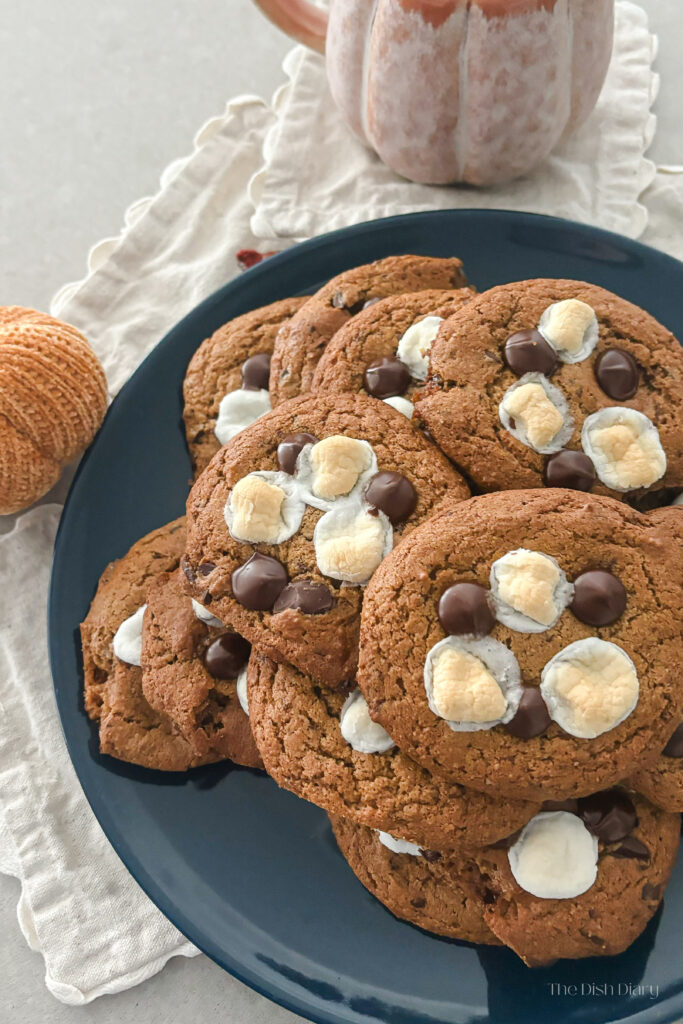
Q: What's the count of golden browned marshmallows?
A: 9